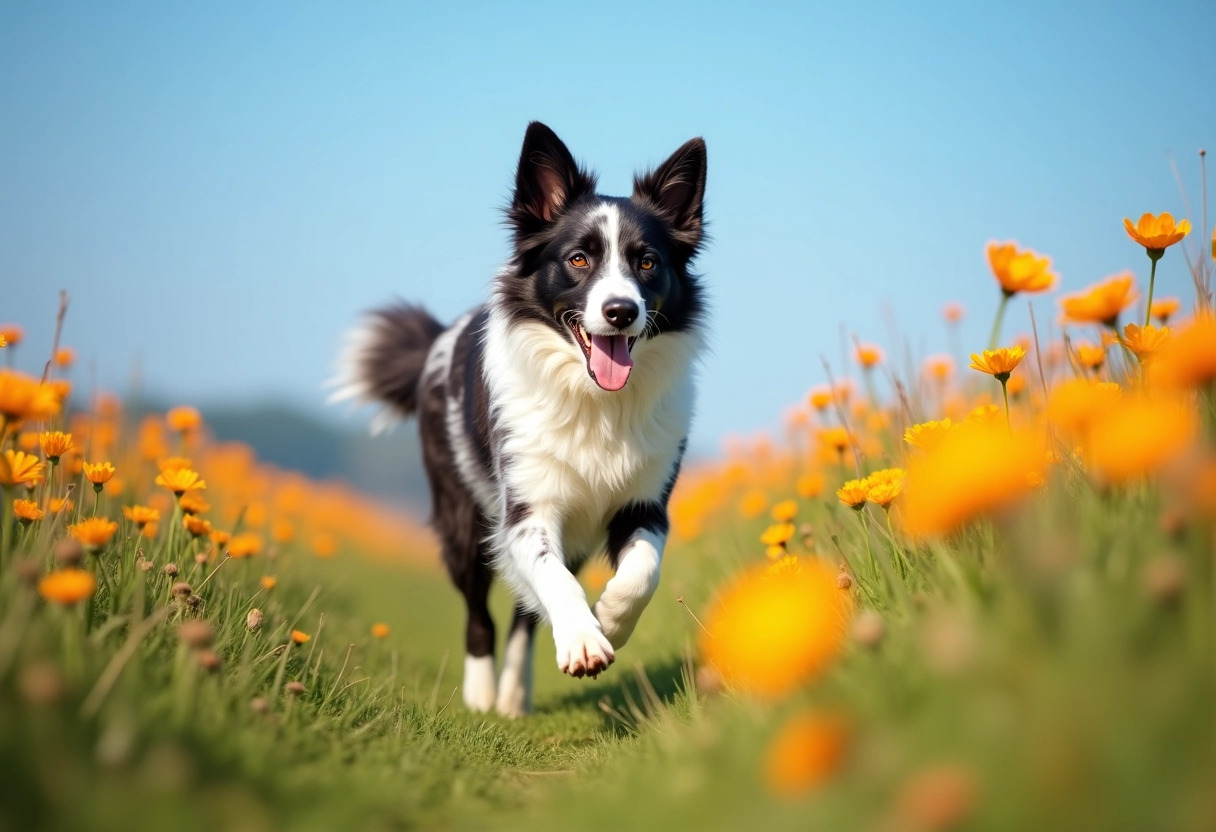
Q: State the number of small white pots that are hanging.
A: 0